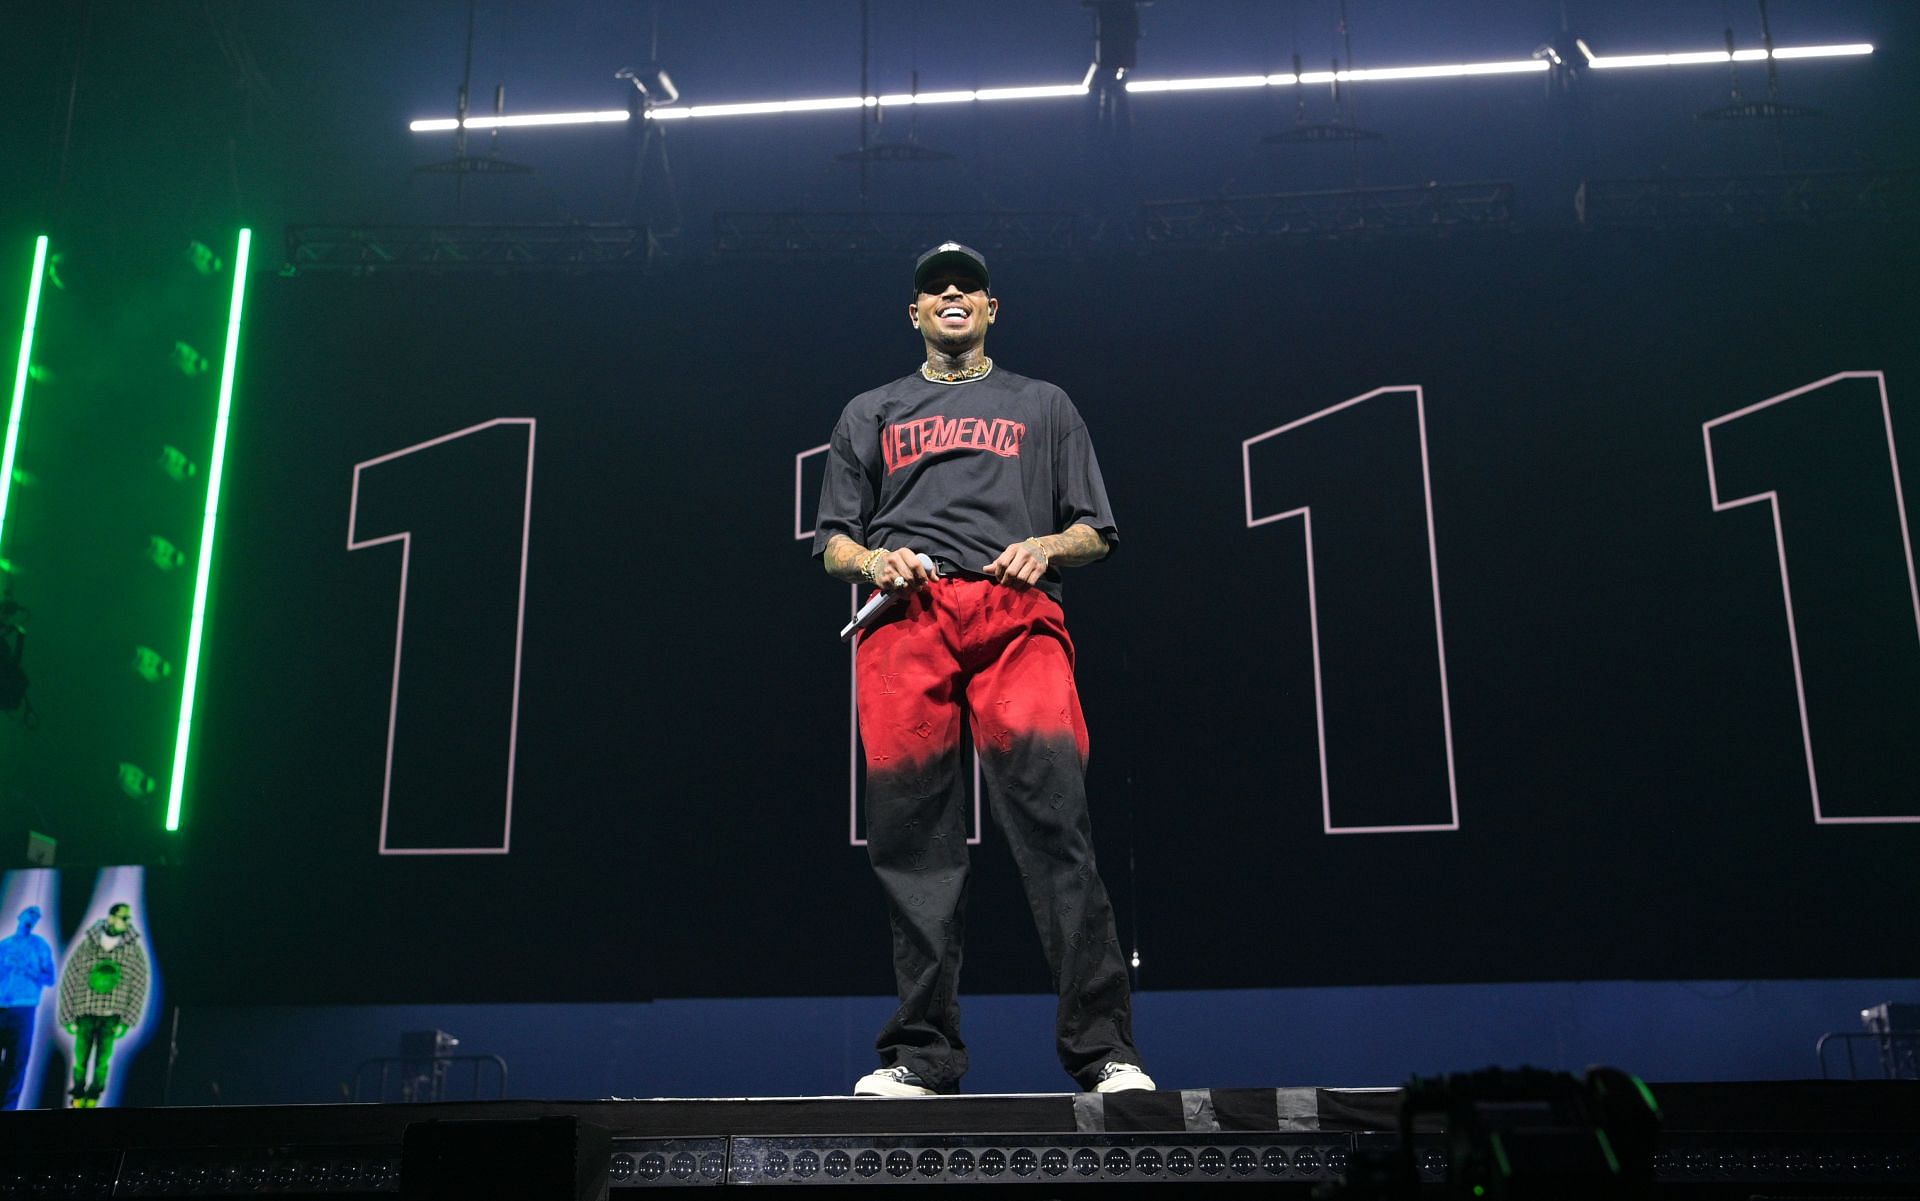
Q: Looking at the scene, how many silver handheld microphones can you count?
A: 1